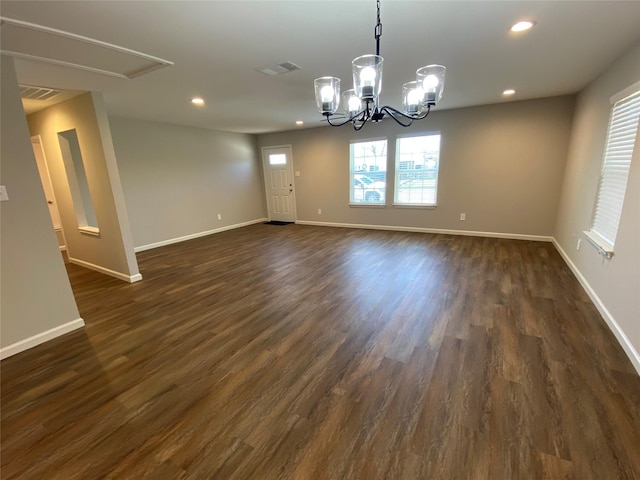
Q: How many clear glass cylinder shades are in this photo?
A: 5